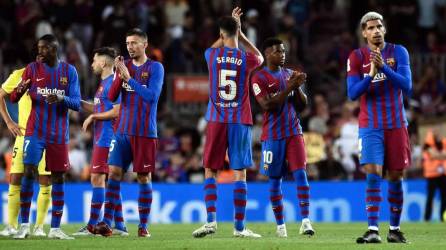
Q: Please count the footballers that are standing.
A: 7